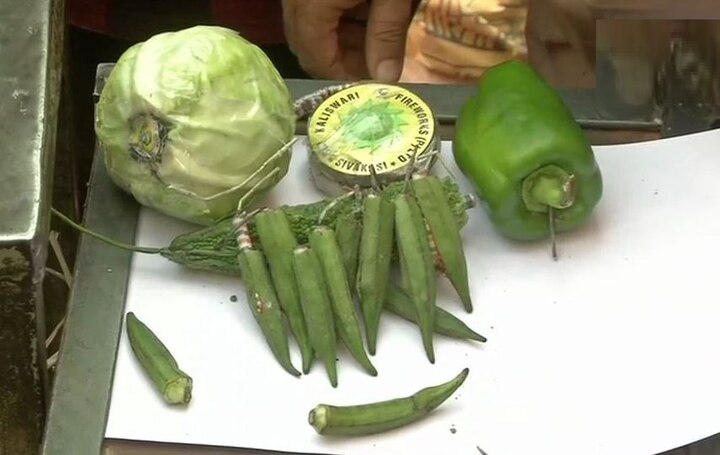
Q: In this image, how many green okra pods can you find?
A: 11